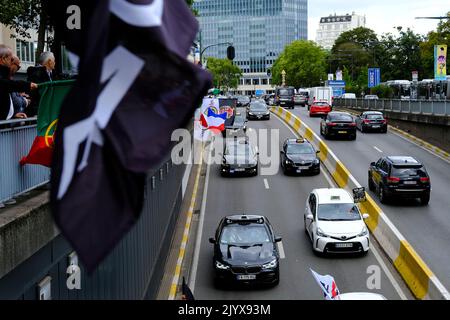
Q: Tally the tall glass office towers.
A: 1